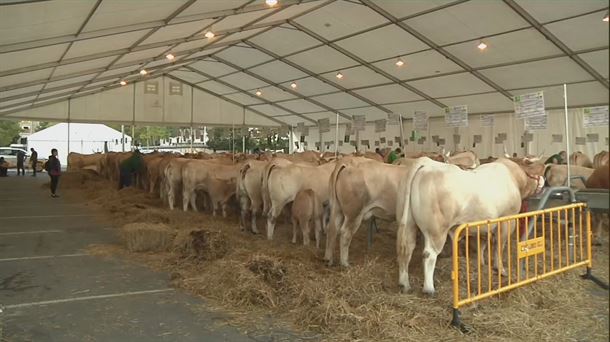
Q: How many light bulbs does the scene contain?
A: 11